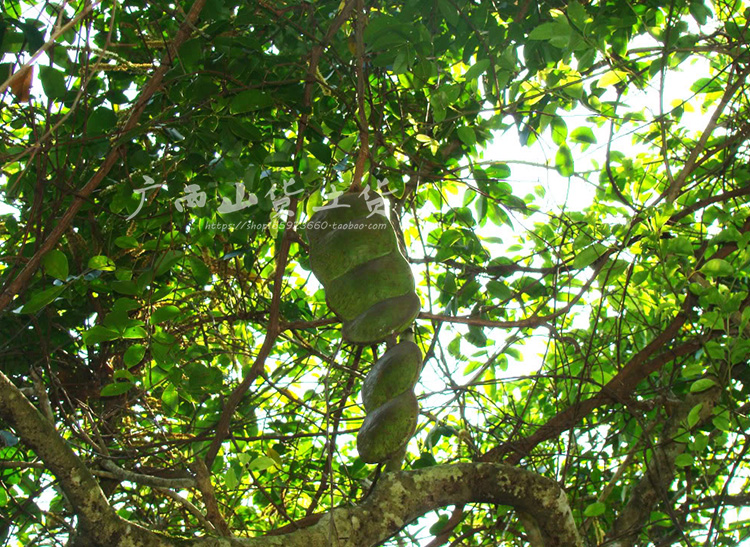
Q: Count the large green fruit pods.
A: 2